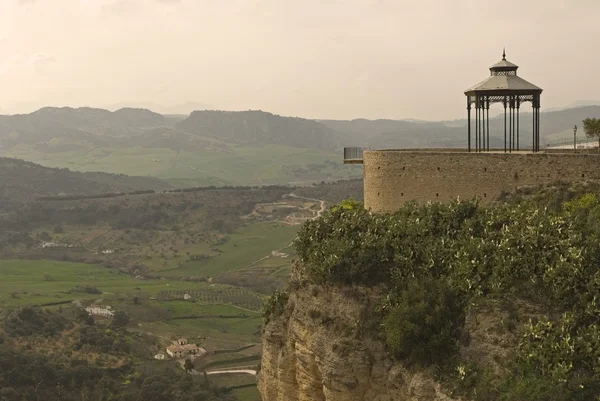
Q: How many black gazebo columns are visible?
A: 12